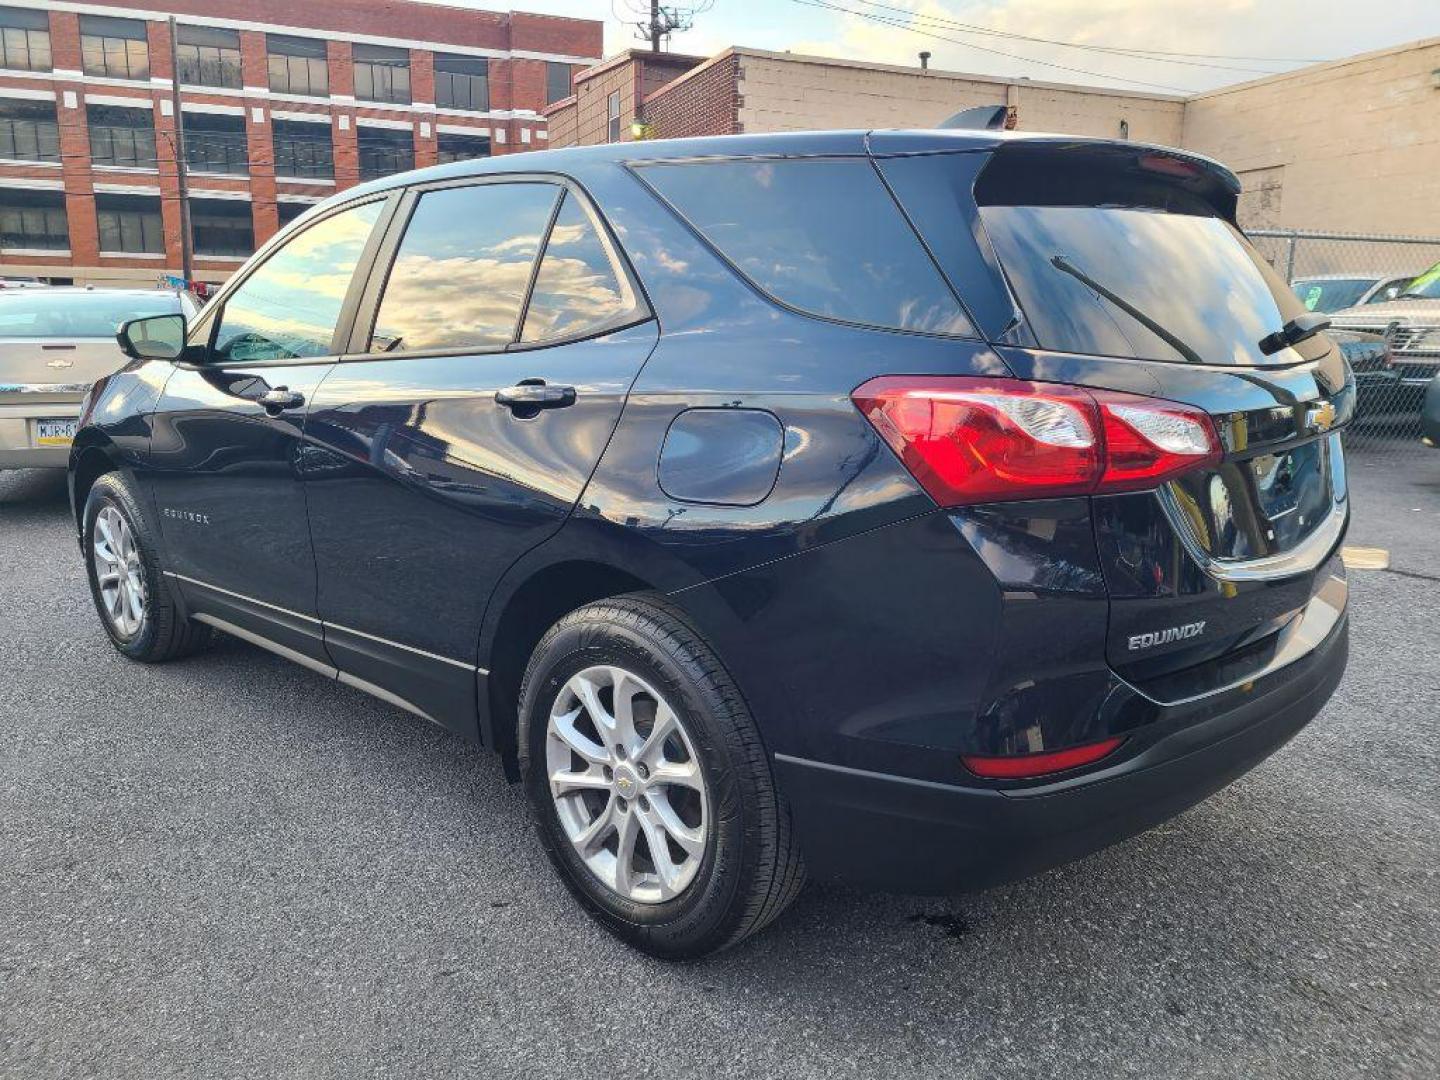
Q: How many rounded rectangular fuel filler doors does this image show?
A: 1